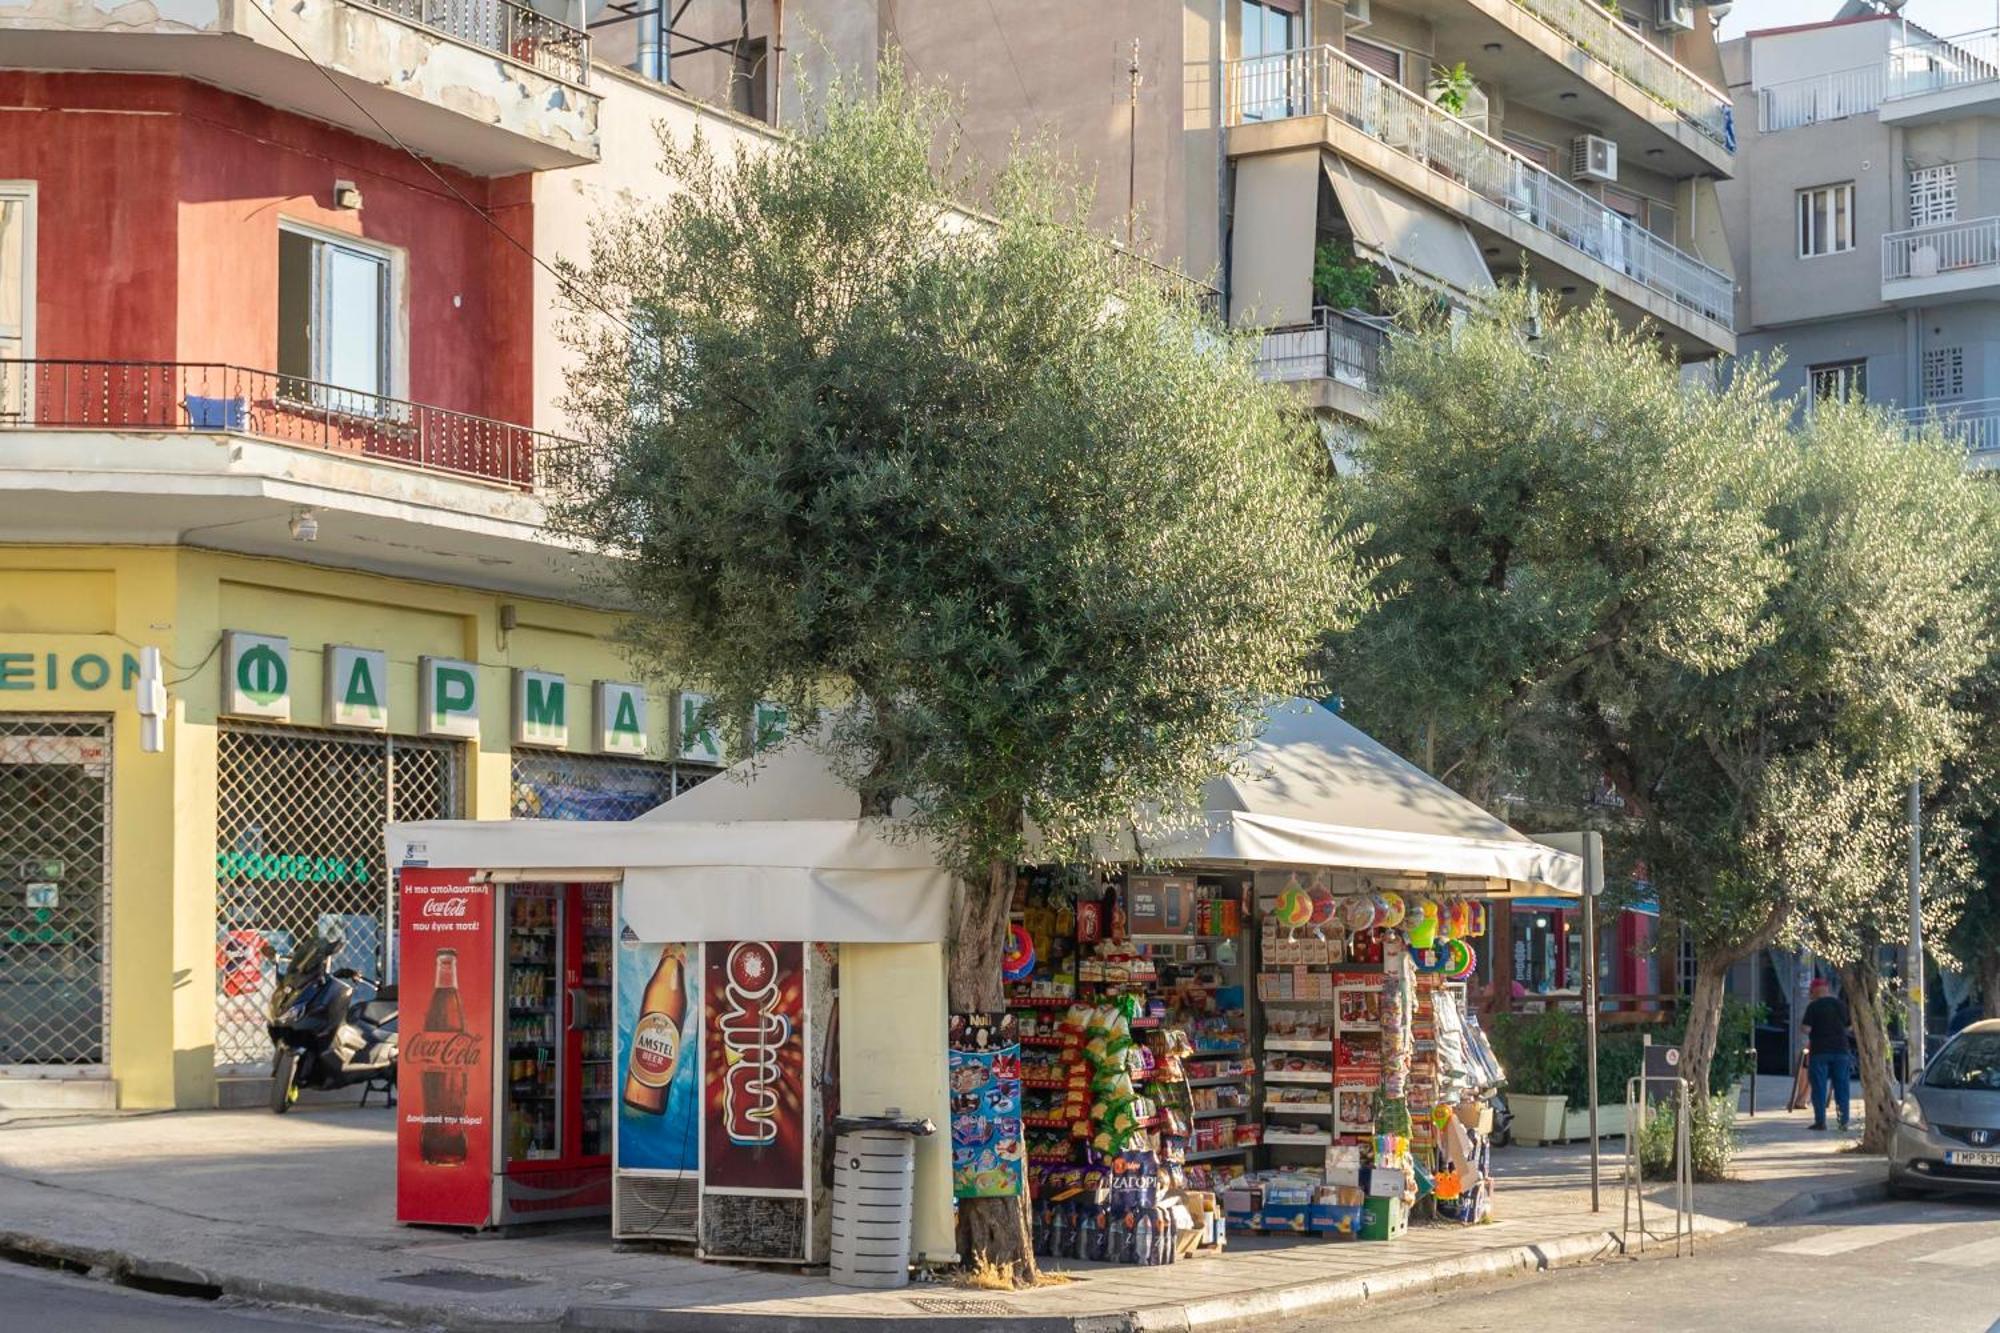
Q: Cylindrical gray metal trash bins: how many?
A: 1